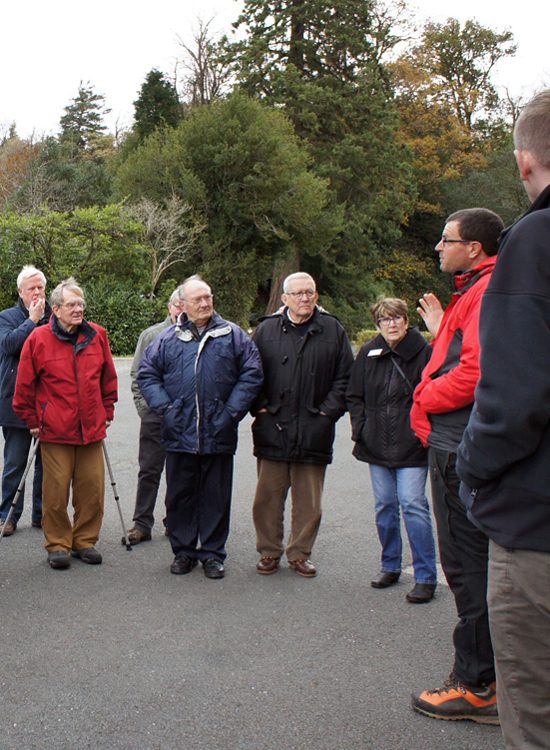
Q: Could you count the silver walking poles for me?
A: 2